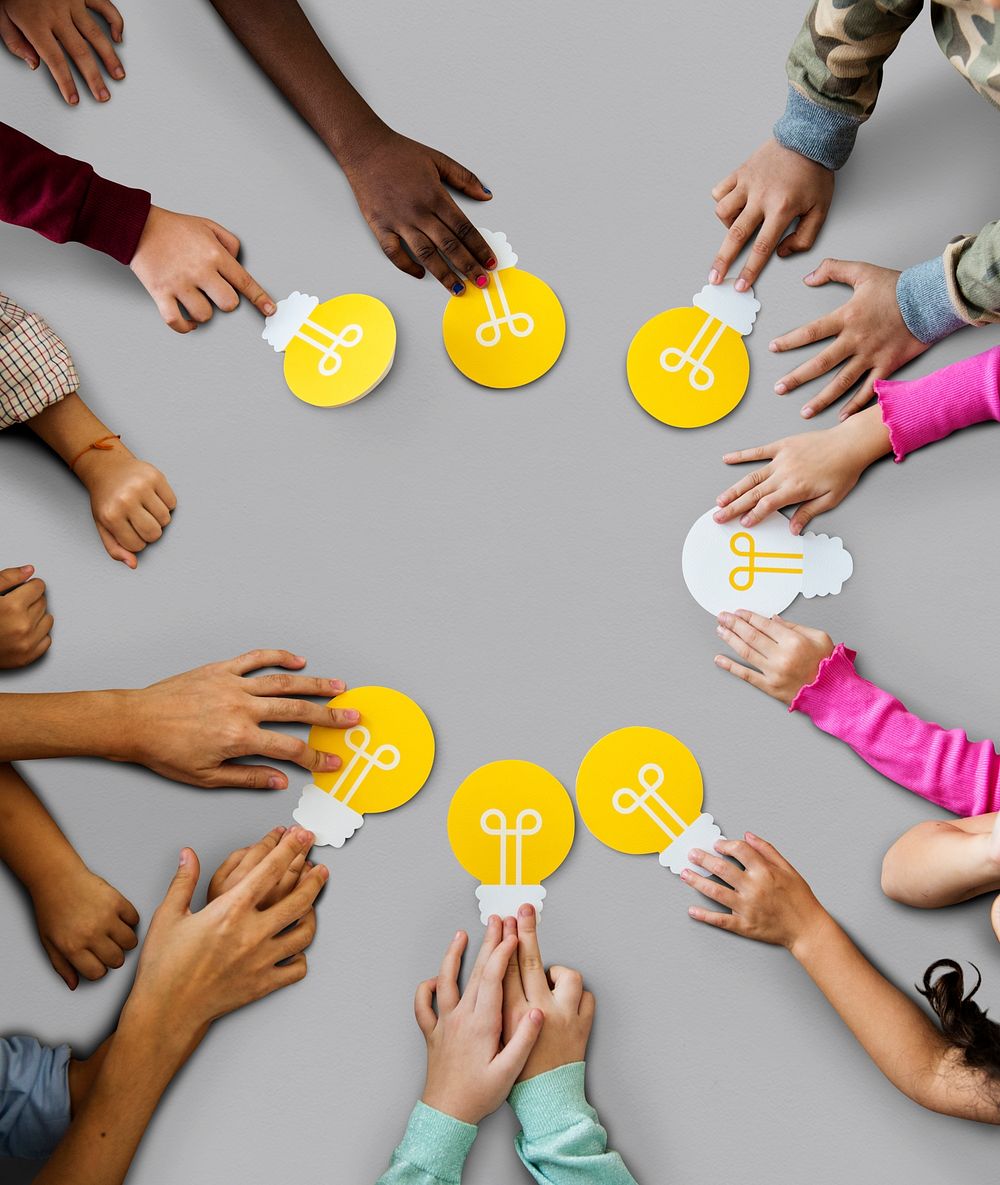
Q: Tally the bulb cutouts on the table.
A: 7